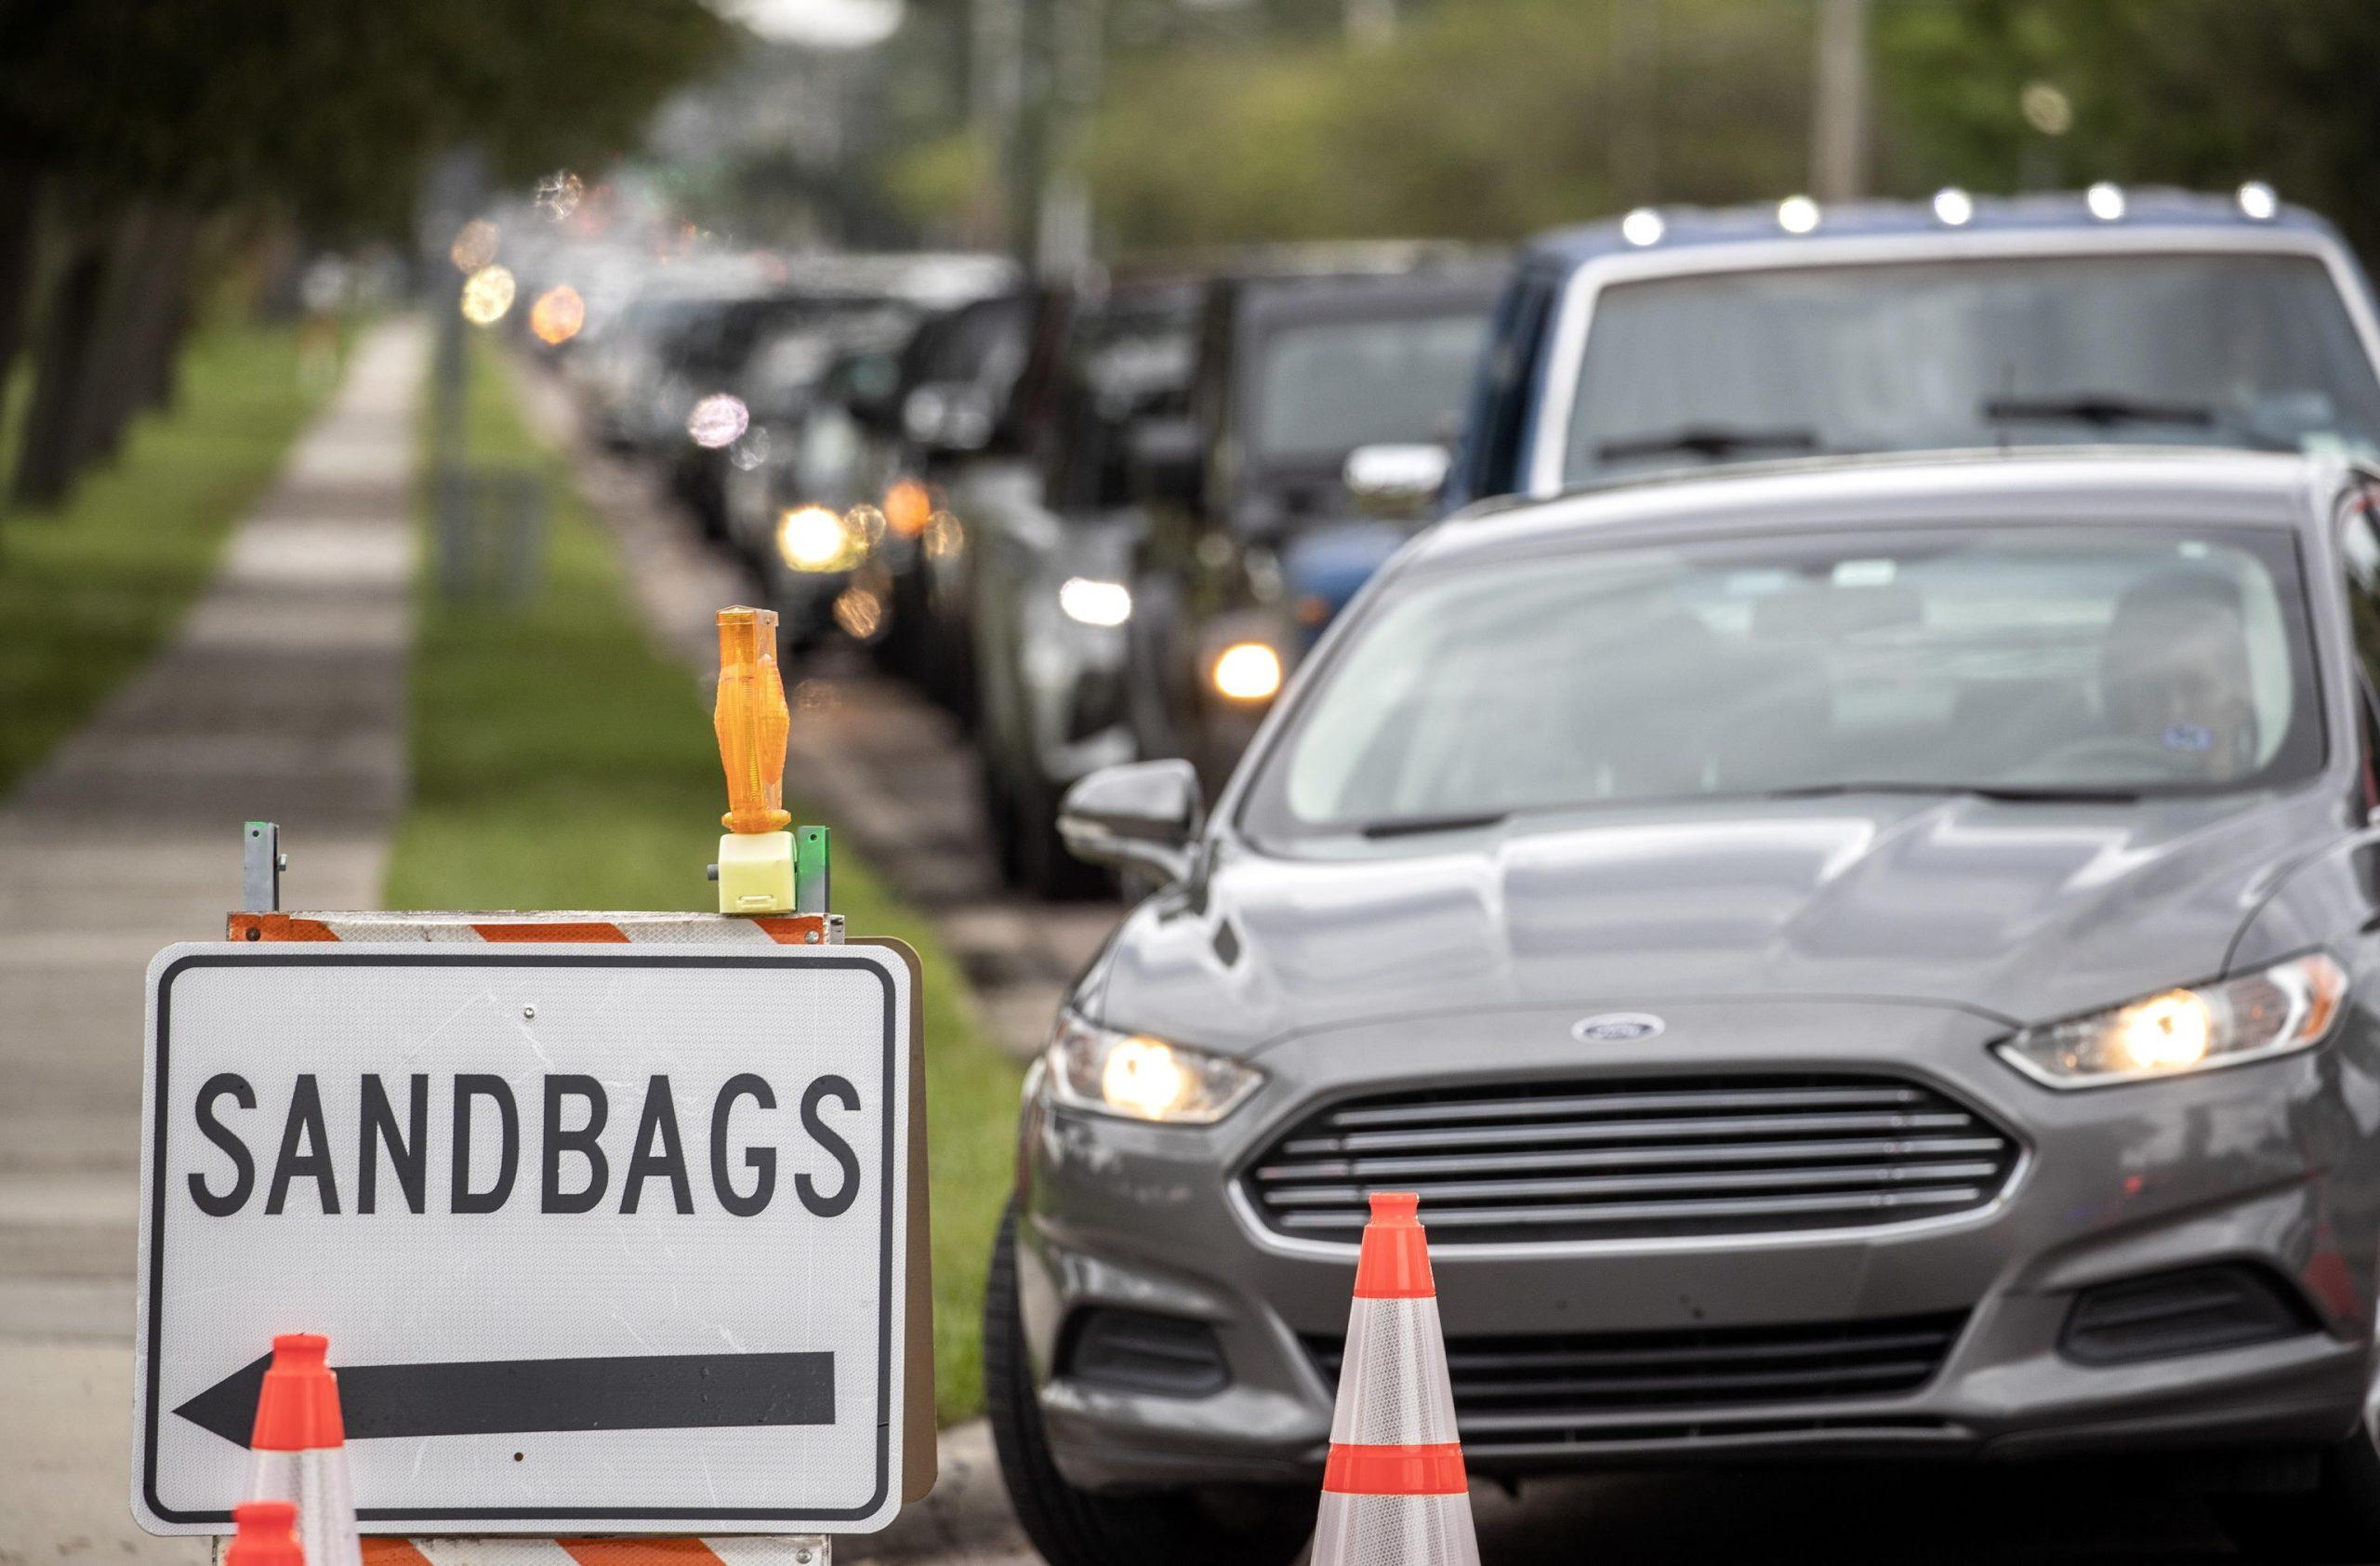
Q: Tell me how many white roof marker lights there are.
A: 5